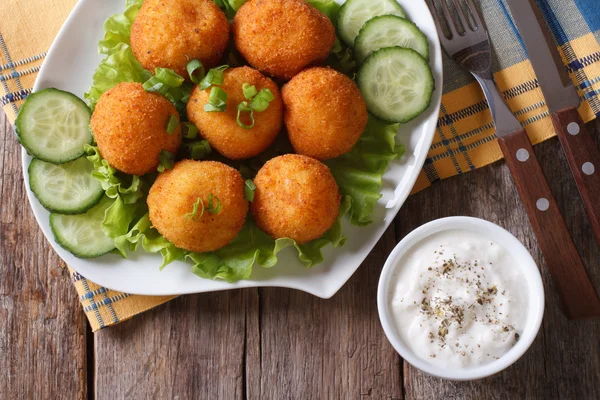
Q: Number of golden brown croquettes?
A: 7